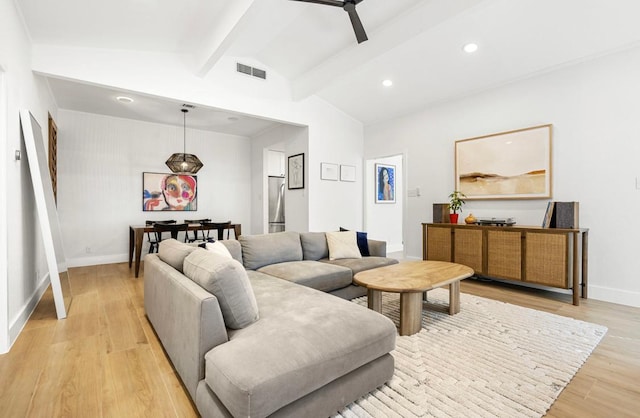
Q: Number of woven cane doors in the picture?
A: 4